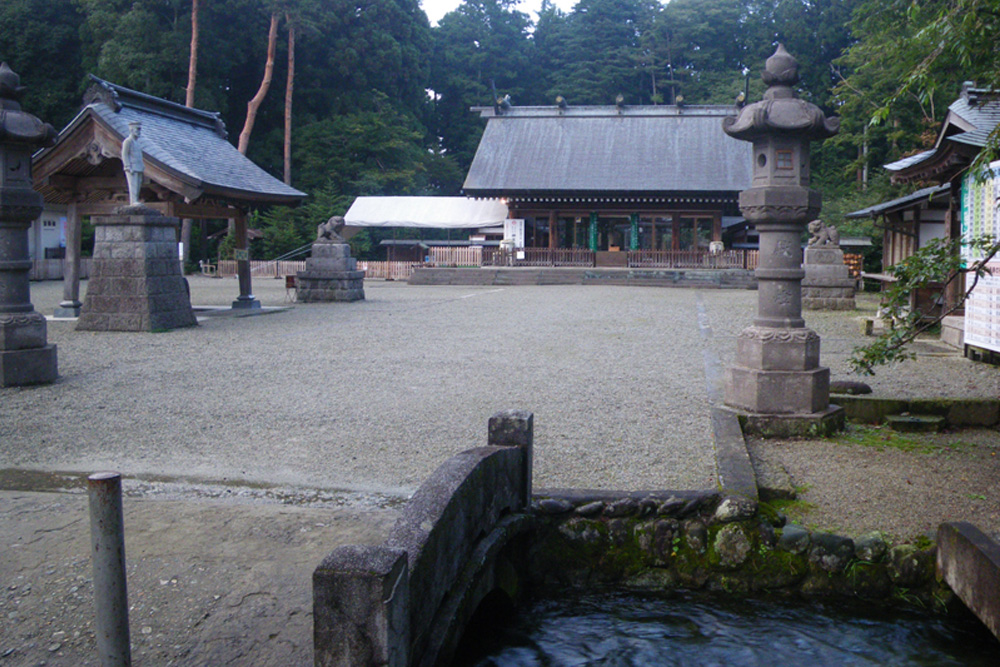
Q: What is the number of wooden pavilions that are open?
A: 1